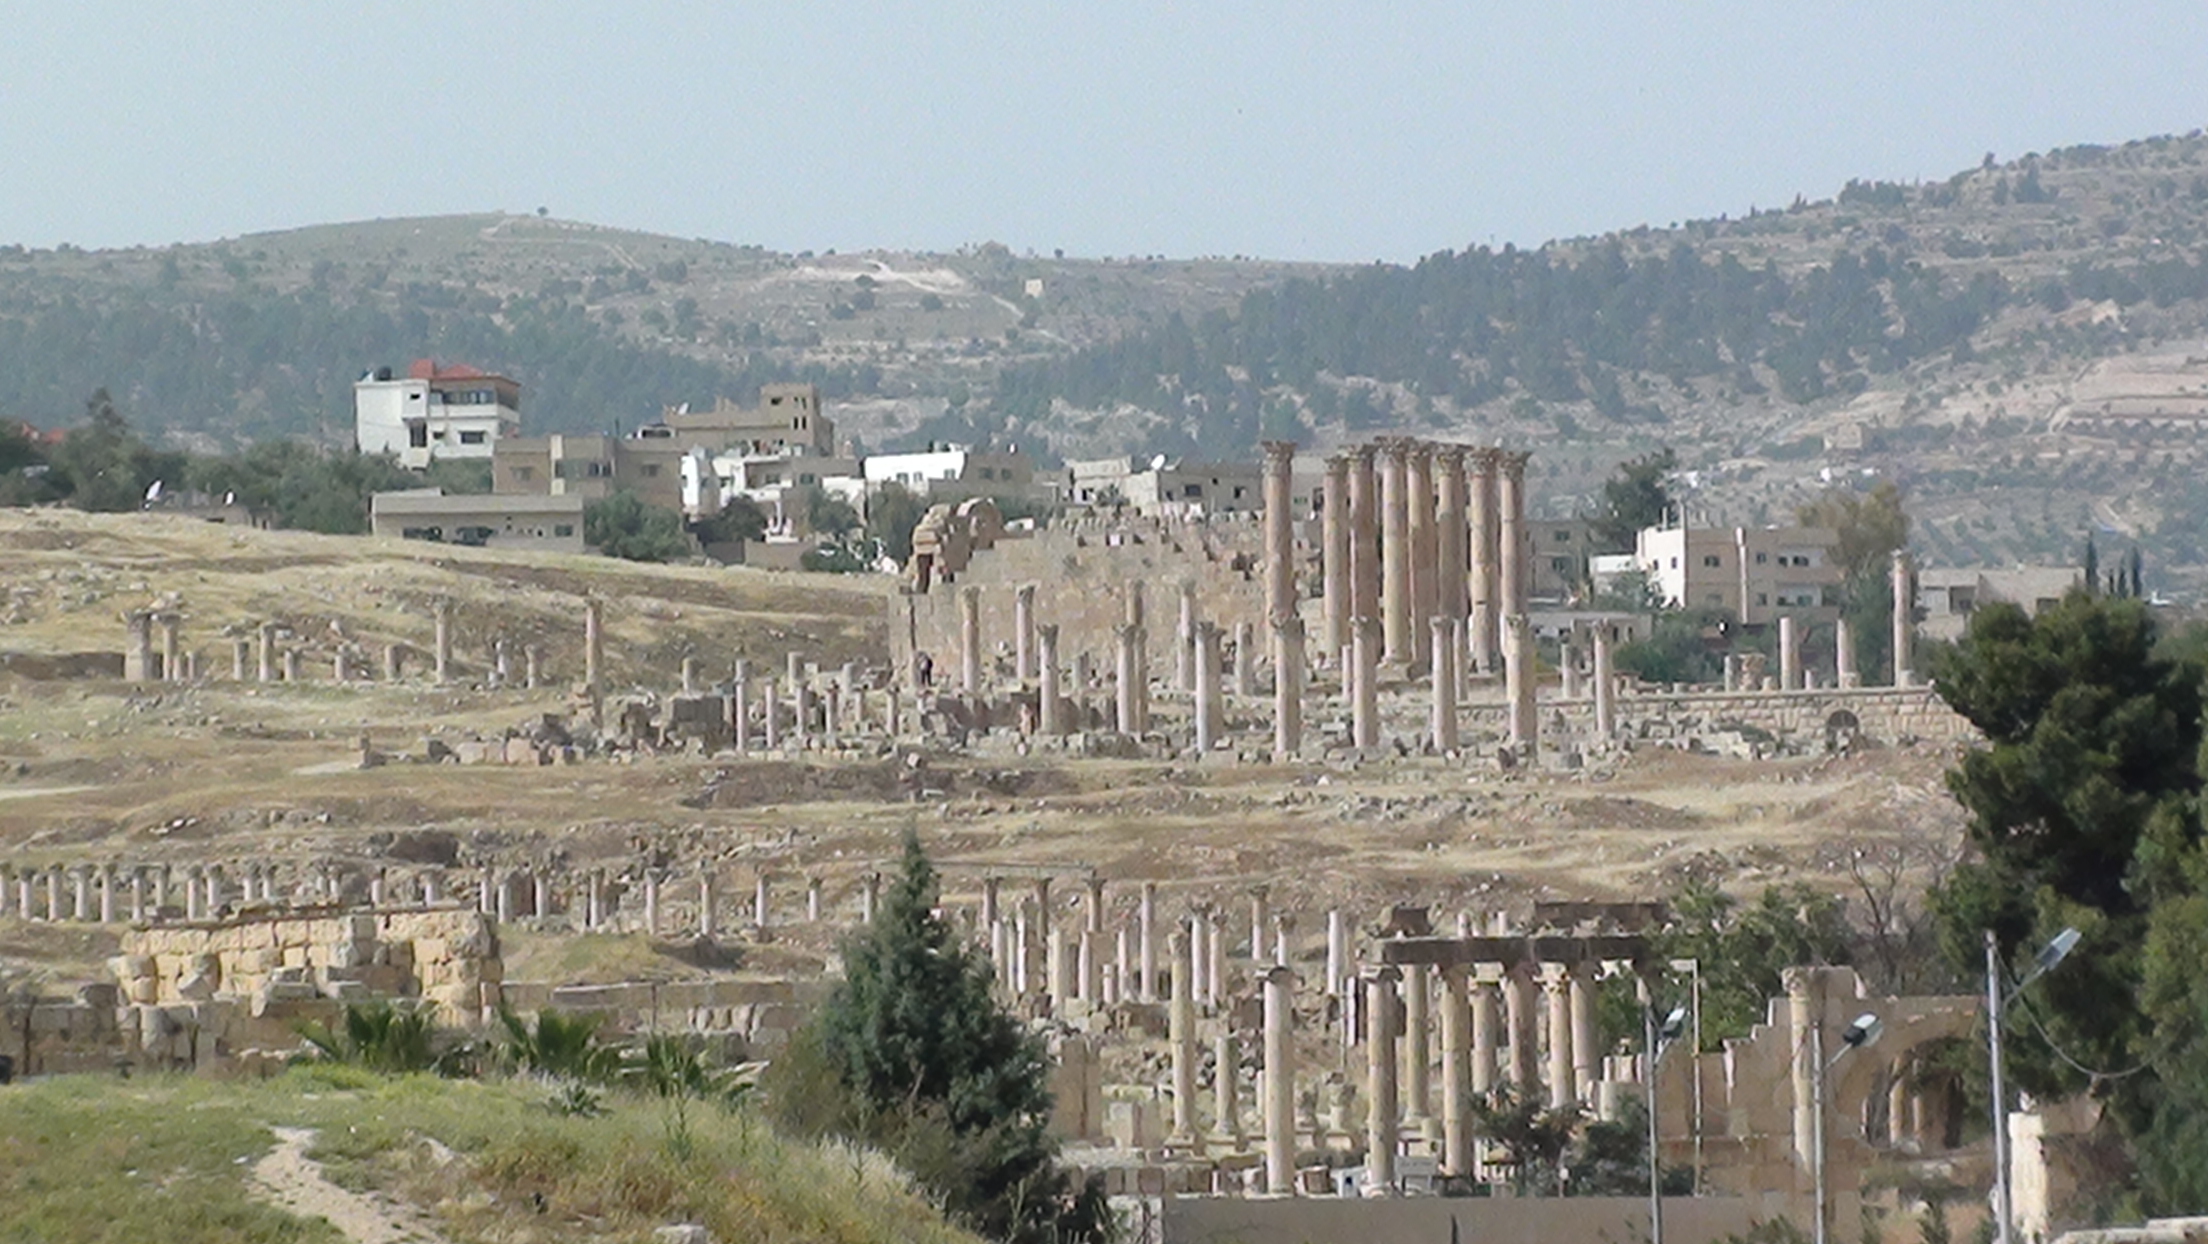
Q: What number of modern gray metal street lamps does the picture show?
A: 3